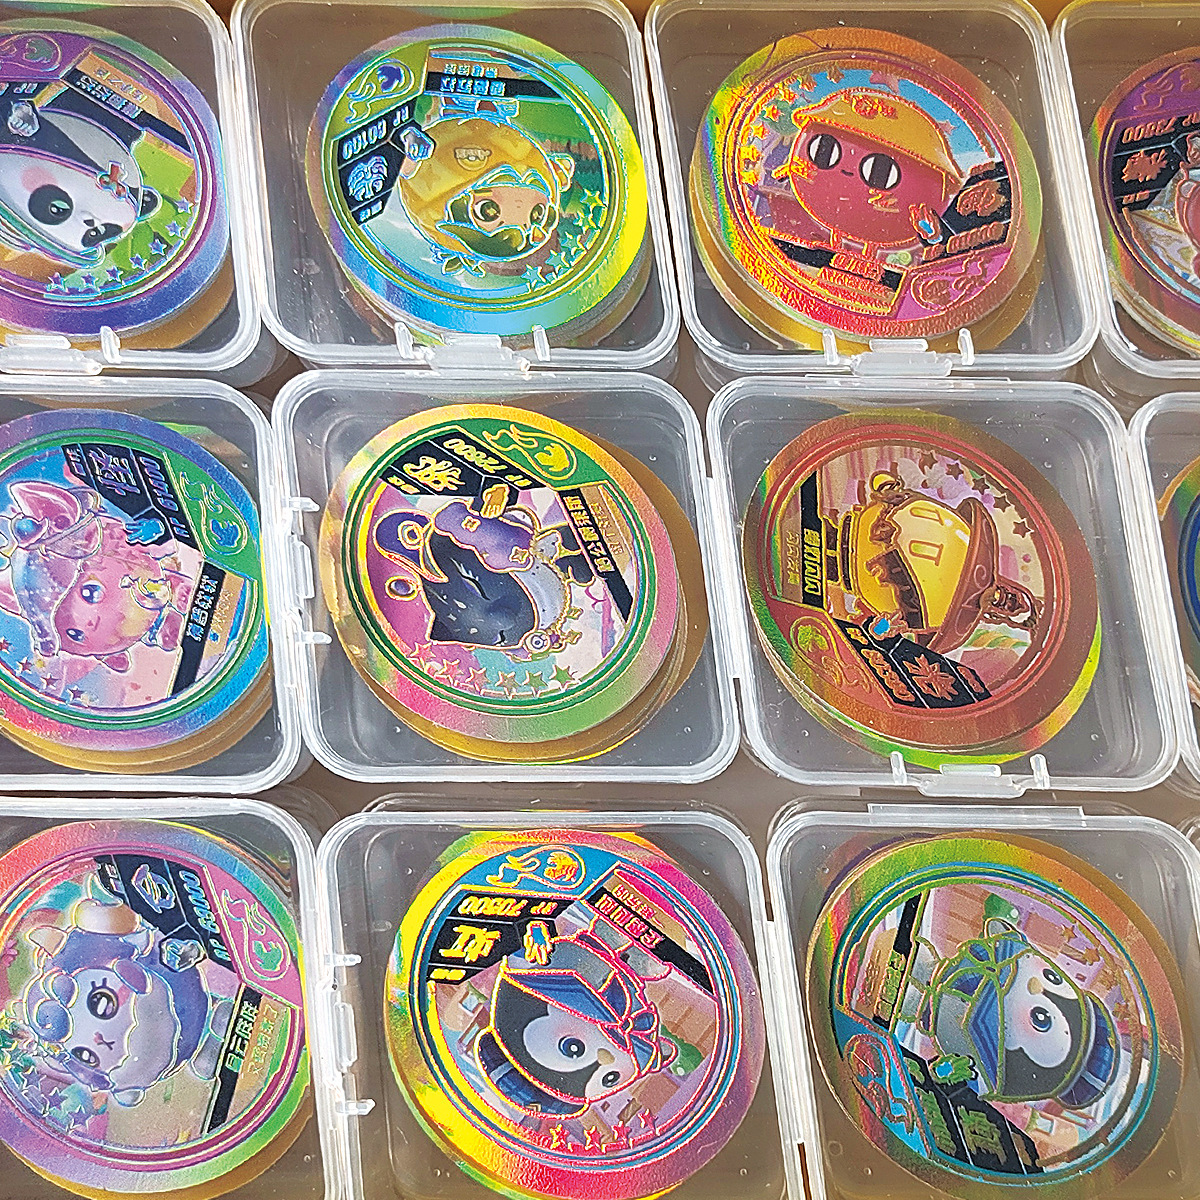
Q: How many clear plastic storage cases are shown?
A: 11